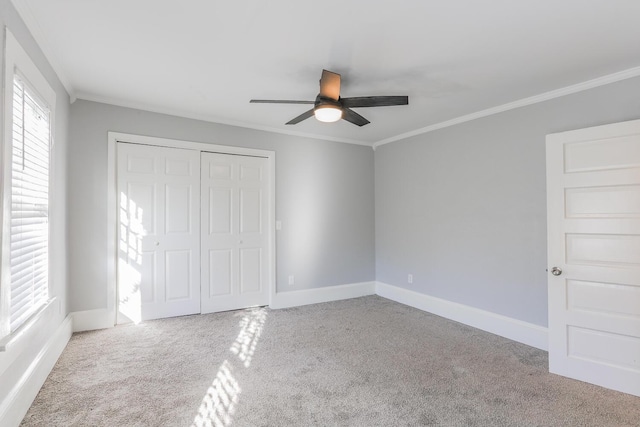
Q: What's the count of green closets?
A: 0